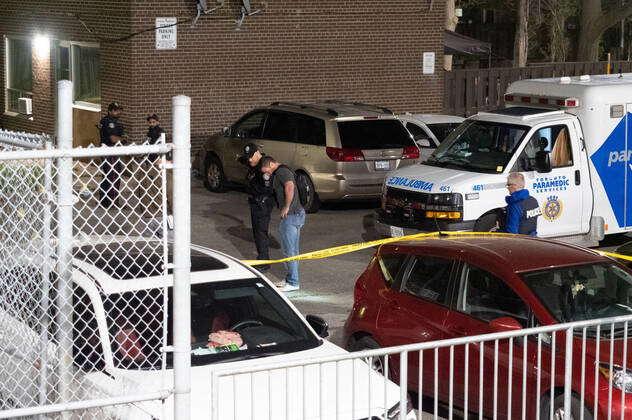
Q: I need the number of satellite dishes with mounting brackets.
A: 2